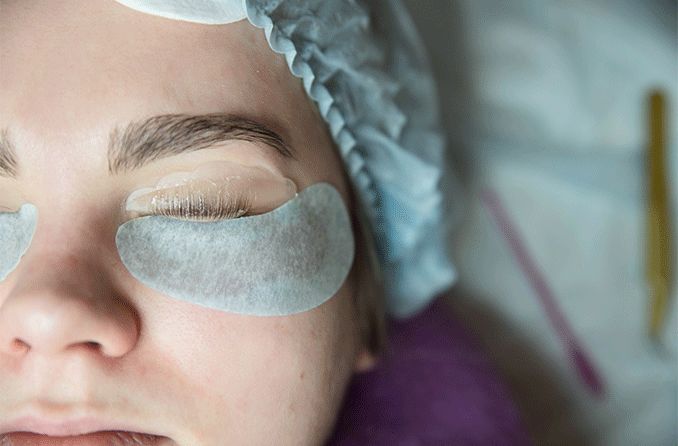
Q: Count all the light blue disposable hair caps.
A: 1